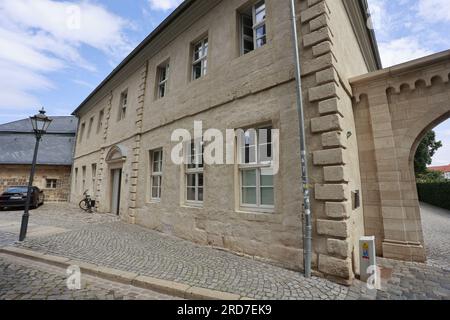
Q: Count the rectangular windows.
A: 14